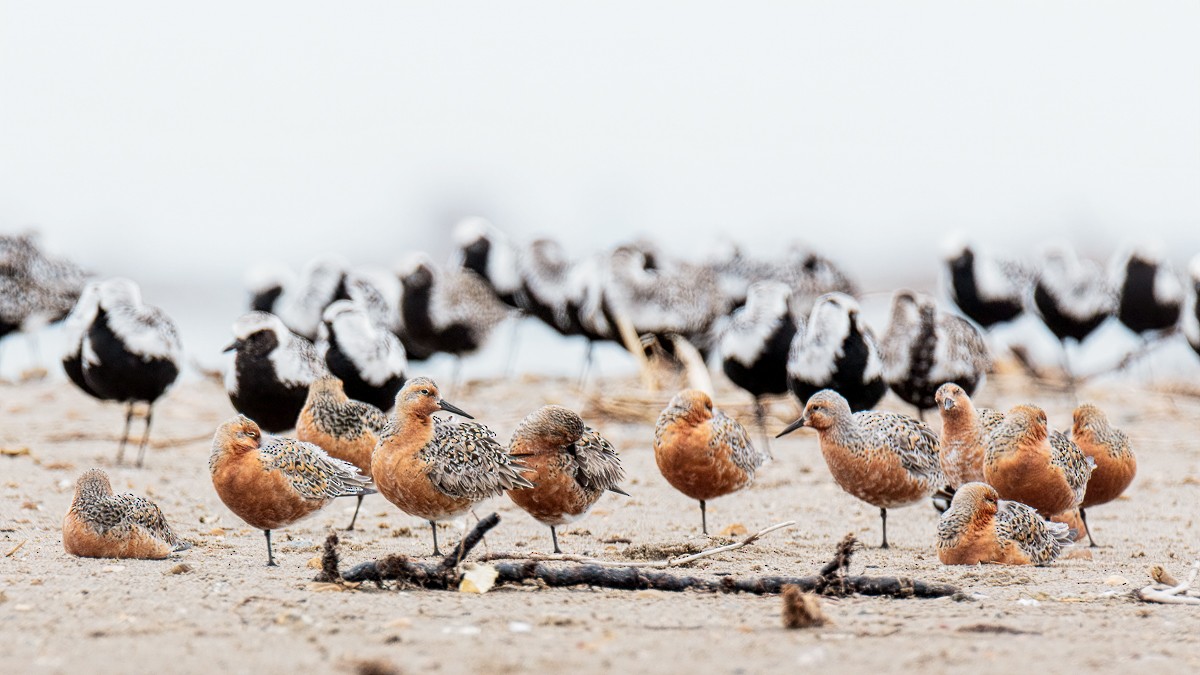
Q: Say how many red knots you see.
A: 11